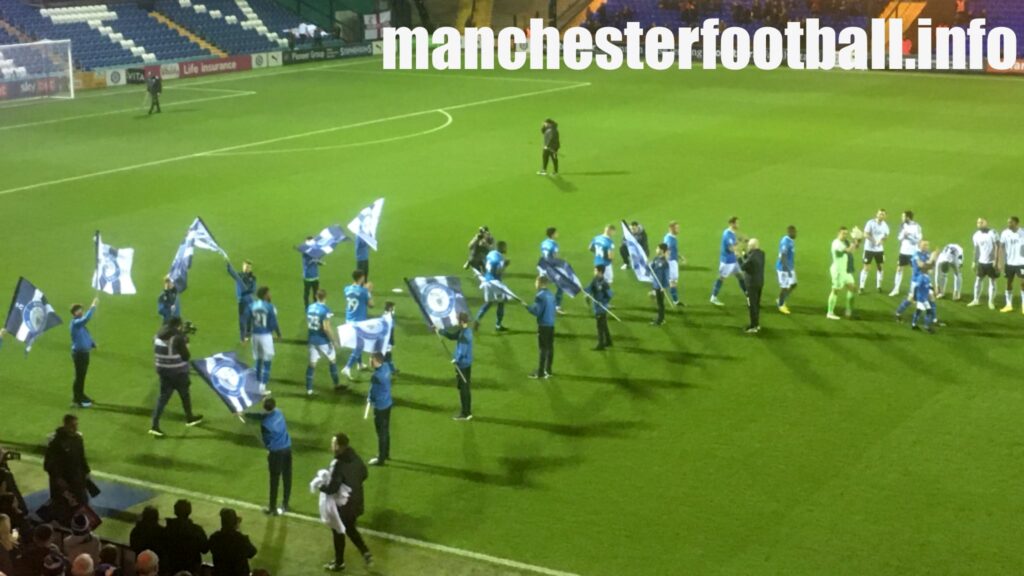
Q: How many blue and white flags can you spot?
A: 12